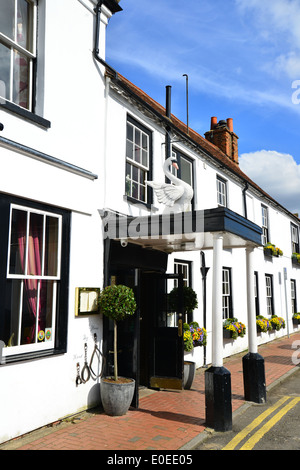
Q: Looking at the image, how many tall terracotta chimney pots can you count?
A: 2